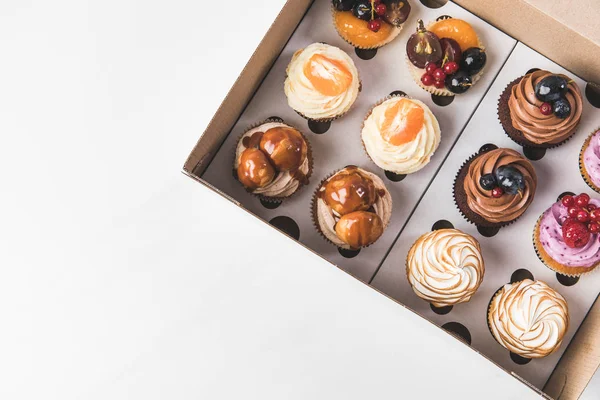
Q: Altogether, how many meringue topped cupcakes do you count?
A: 2